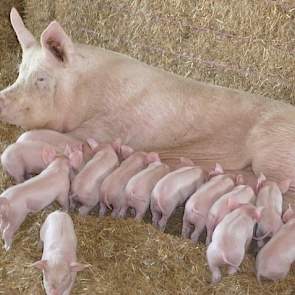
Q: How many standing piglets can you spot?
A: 13